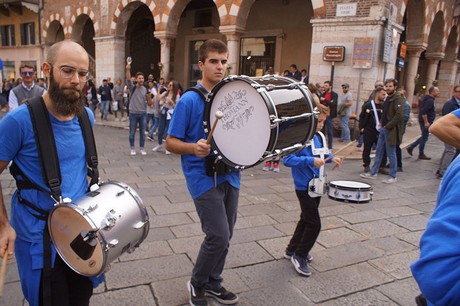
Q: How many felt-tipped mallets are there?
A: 1